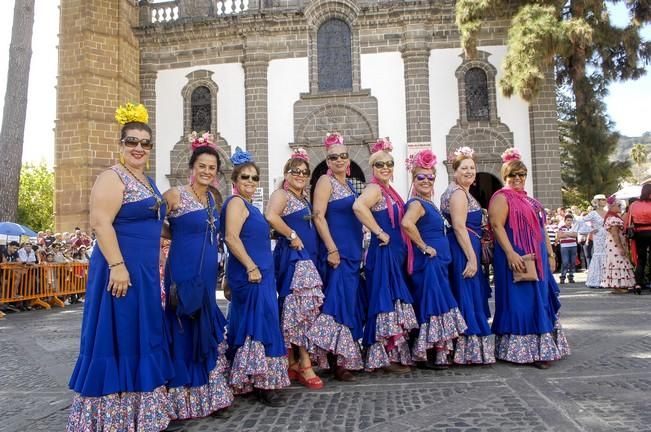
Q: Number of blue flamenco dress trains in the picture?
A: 9